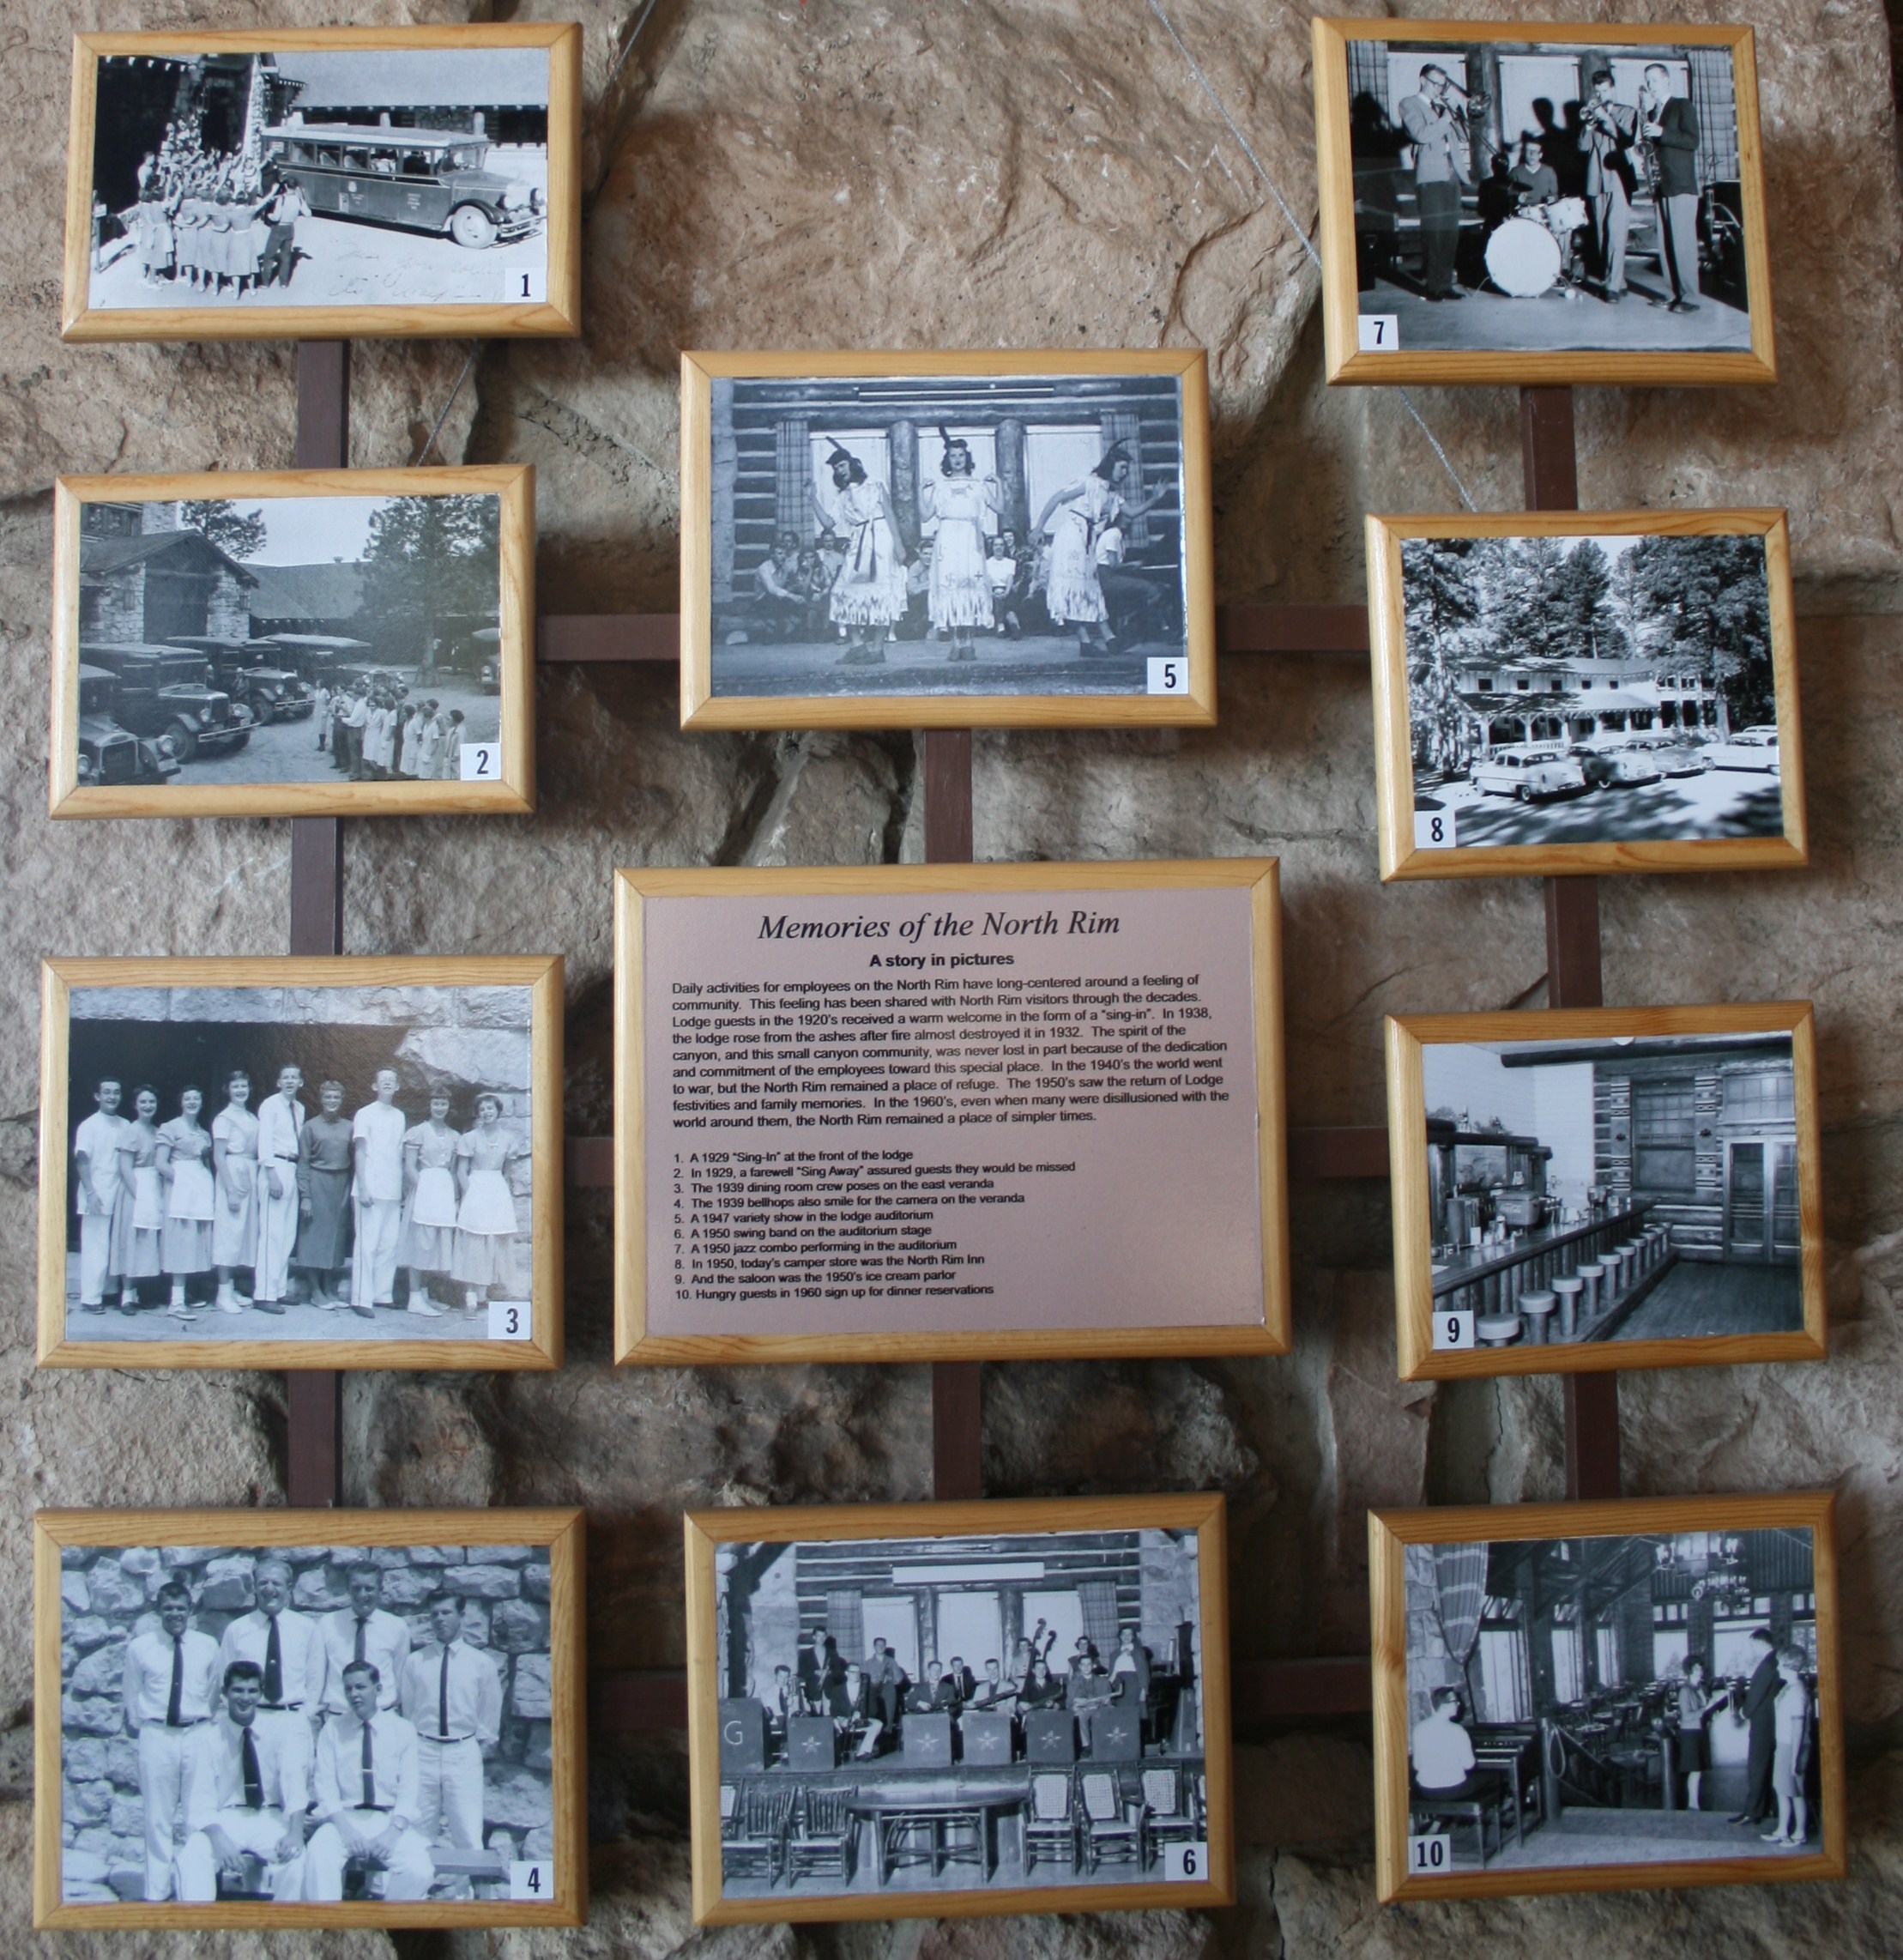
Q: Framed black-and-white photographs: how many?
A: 10